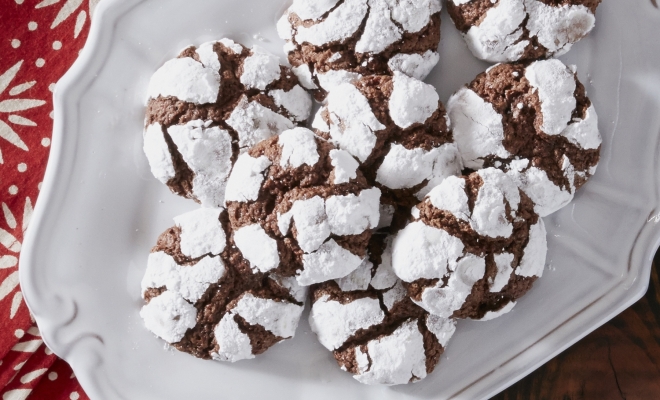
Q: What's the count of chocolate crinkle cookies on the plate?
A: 9